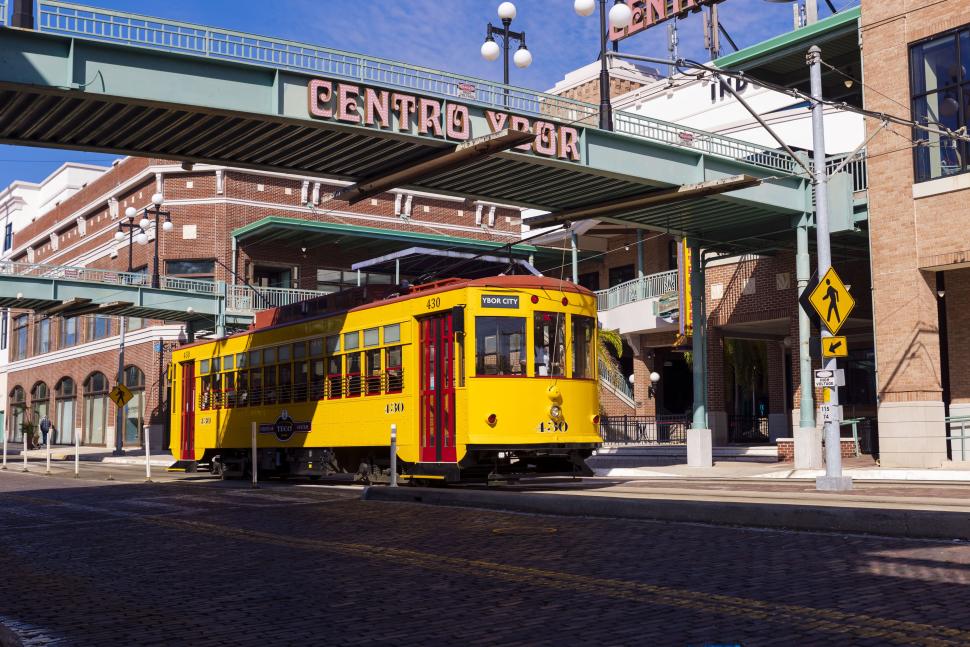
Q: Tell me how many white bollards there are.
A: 7